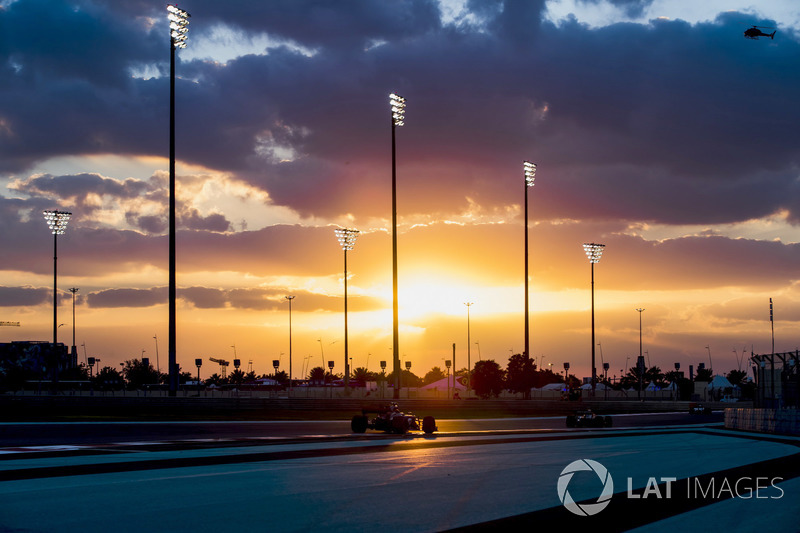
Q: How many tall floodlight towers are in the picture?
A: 6